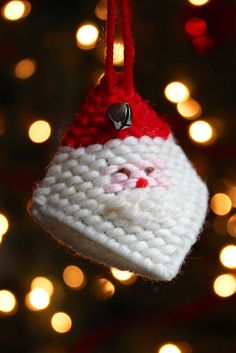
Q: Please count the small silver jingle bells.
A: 1